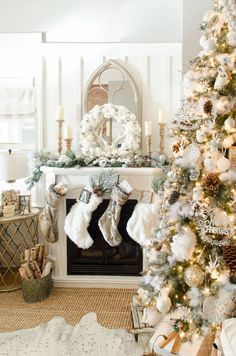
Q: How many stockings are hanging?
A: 4